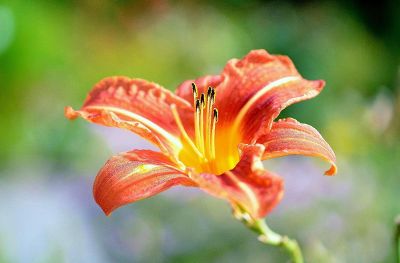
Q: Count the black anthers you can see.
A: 6